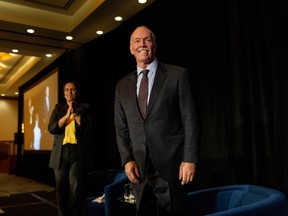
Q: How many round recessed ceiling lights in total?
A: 9